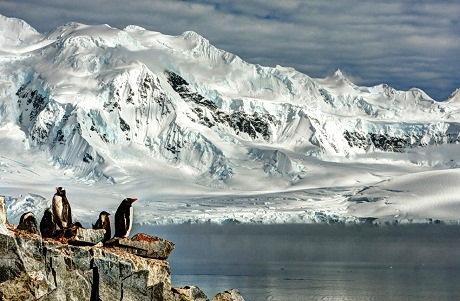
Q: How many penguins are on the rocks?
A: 5